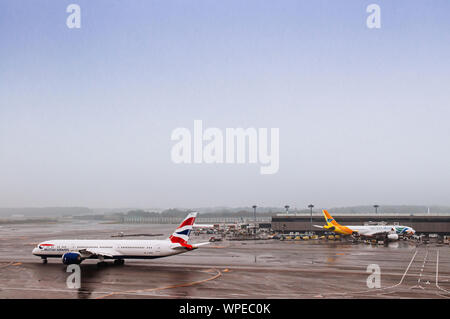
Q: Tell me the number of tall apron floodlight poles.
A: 4